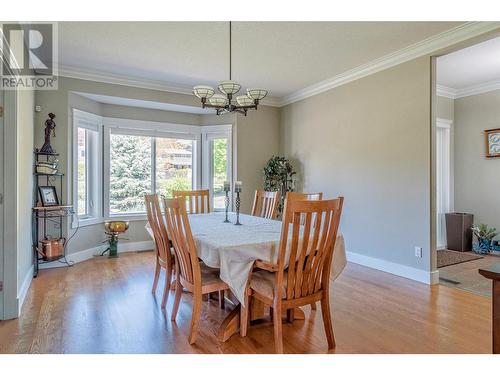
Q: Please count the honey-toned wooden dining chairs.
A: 6